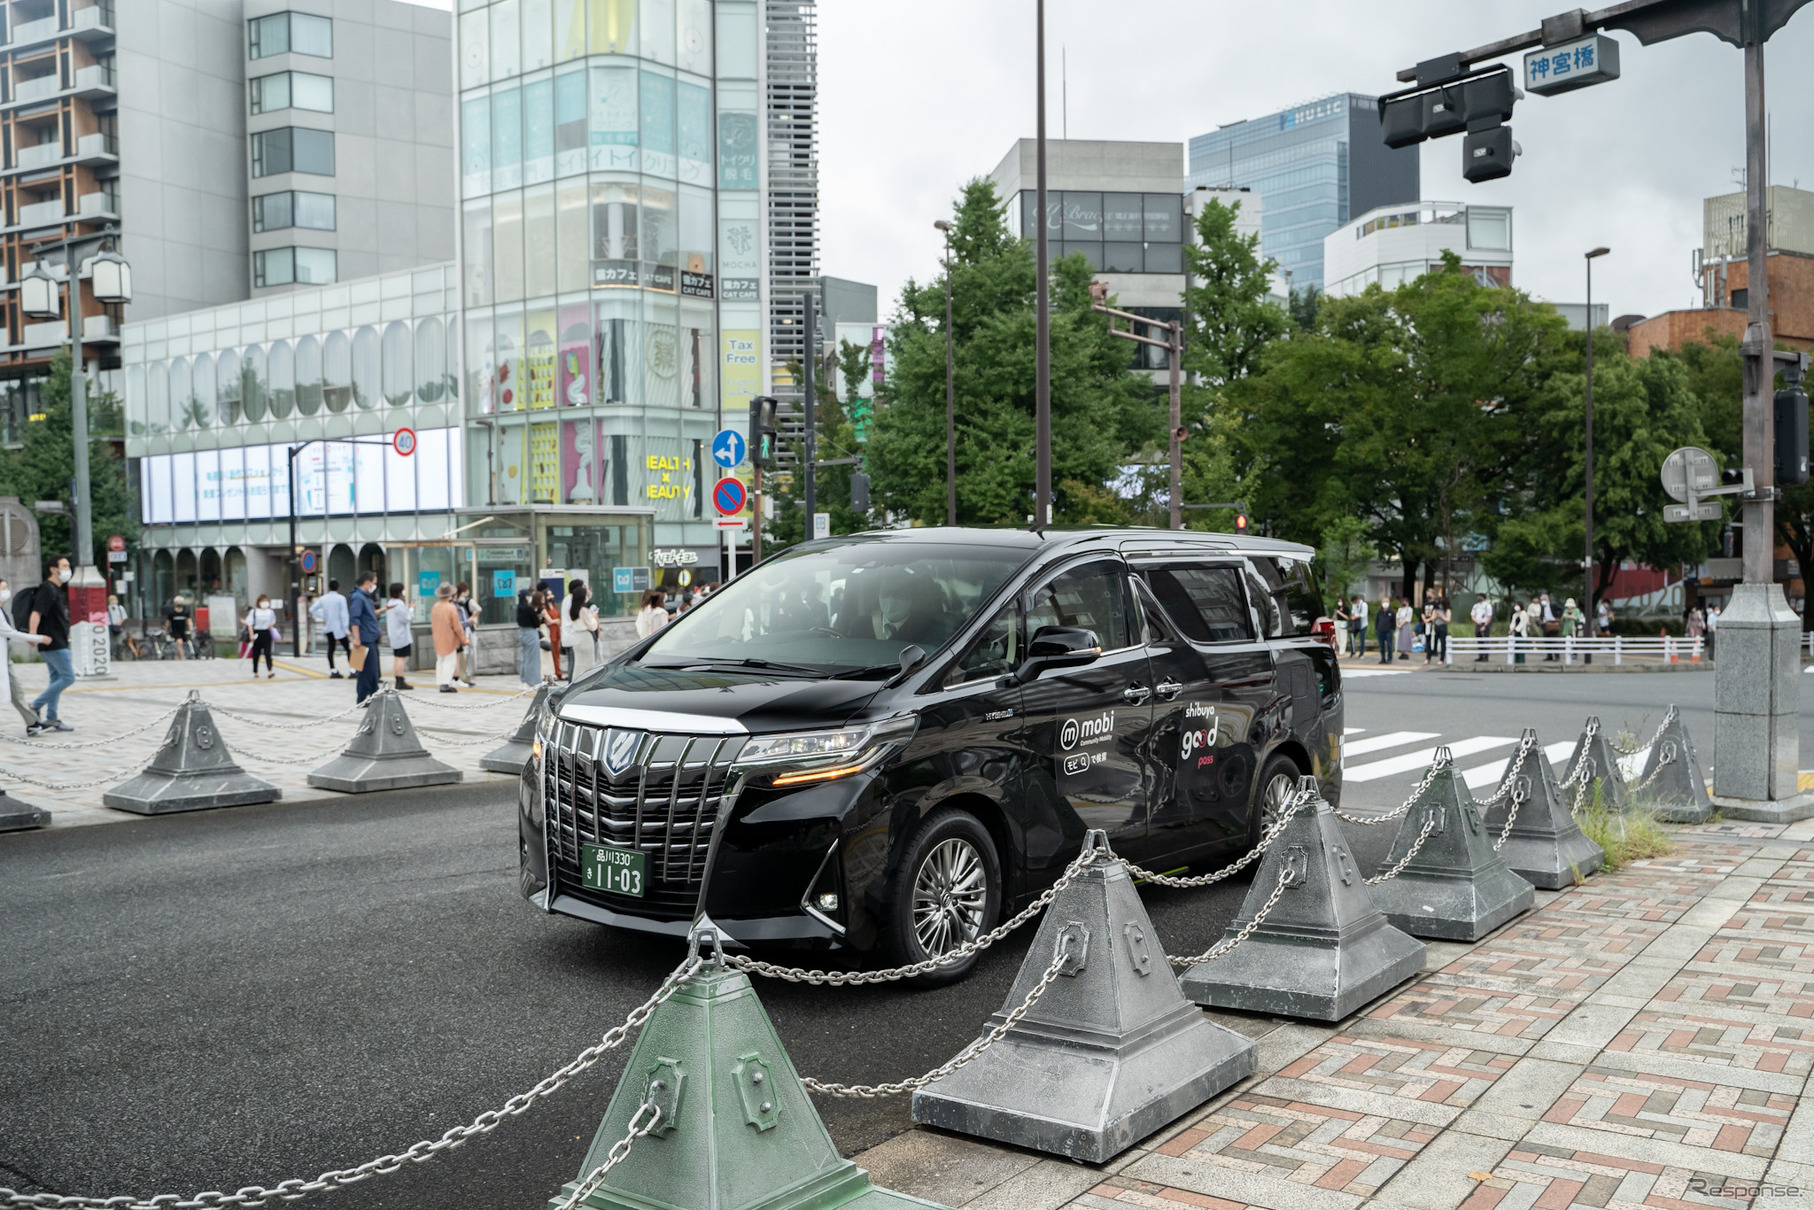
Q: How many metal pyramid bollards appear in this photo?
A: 11